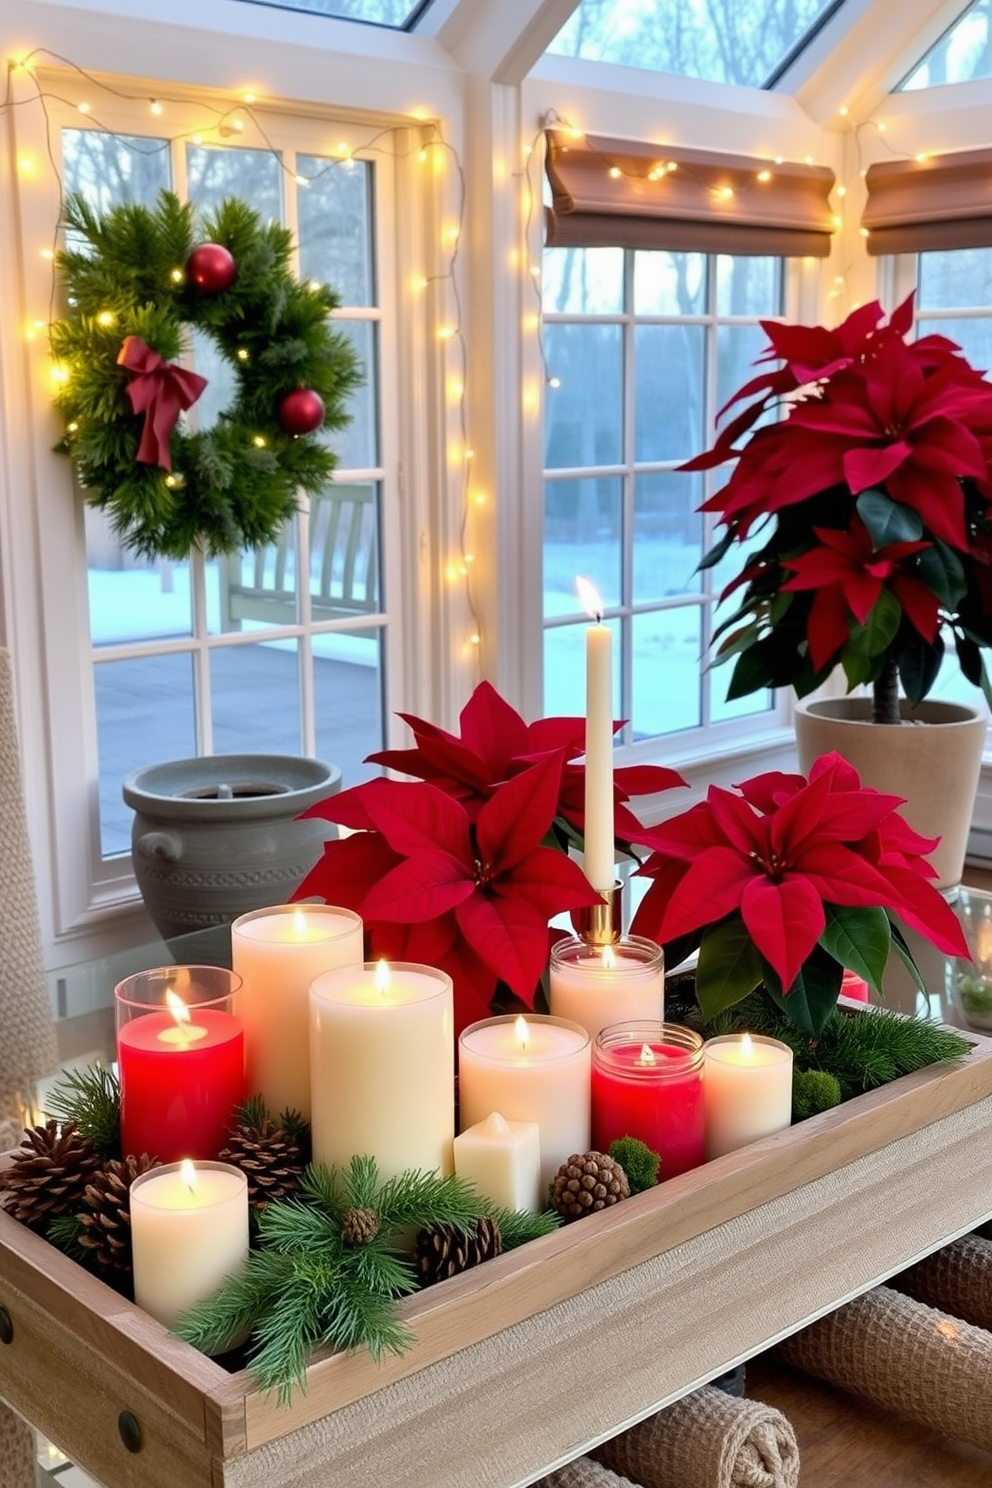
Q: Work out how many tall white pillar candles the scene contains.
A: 2